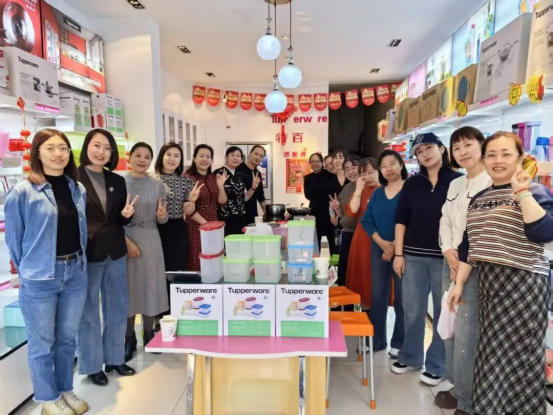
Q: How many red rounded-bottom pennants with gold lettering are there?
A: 13